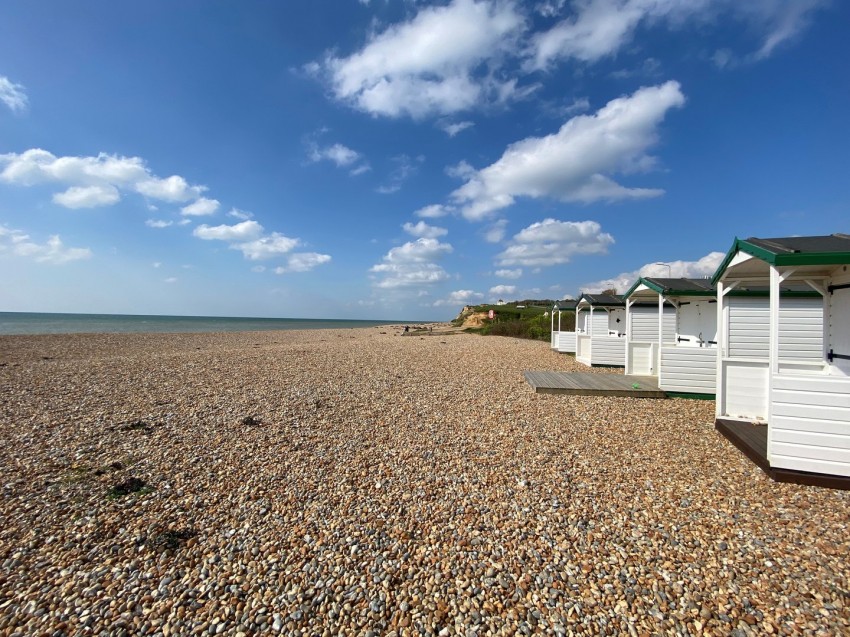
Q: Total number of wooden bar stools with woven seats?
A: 0